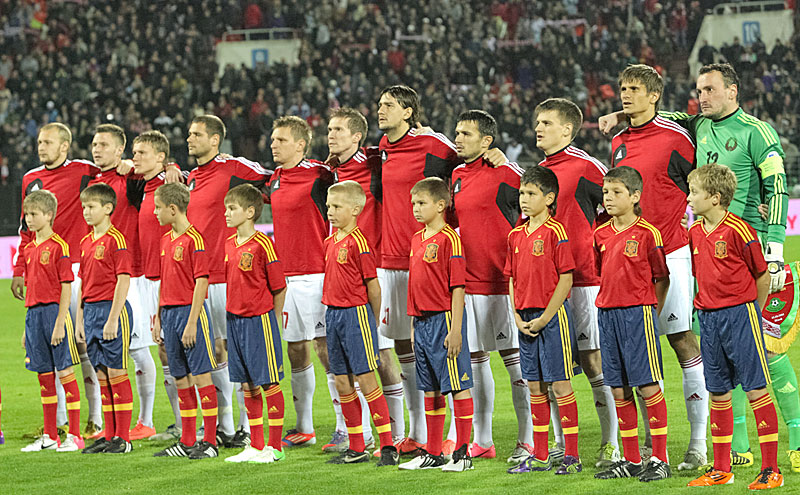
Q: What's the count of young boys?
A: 9